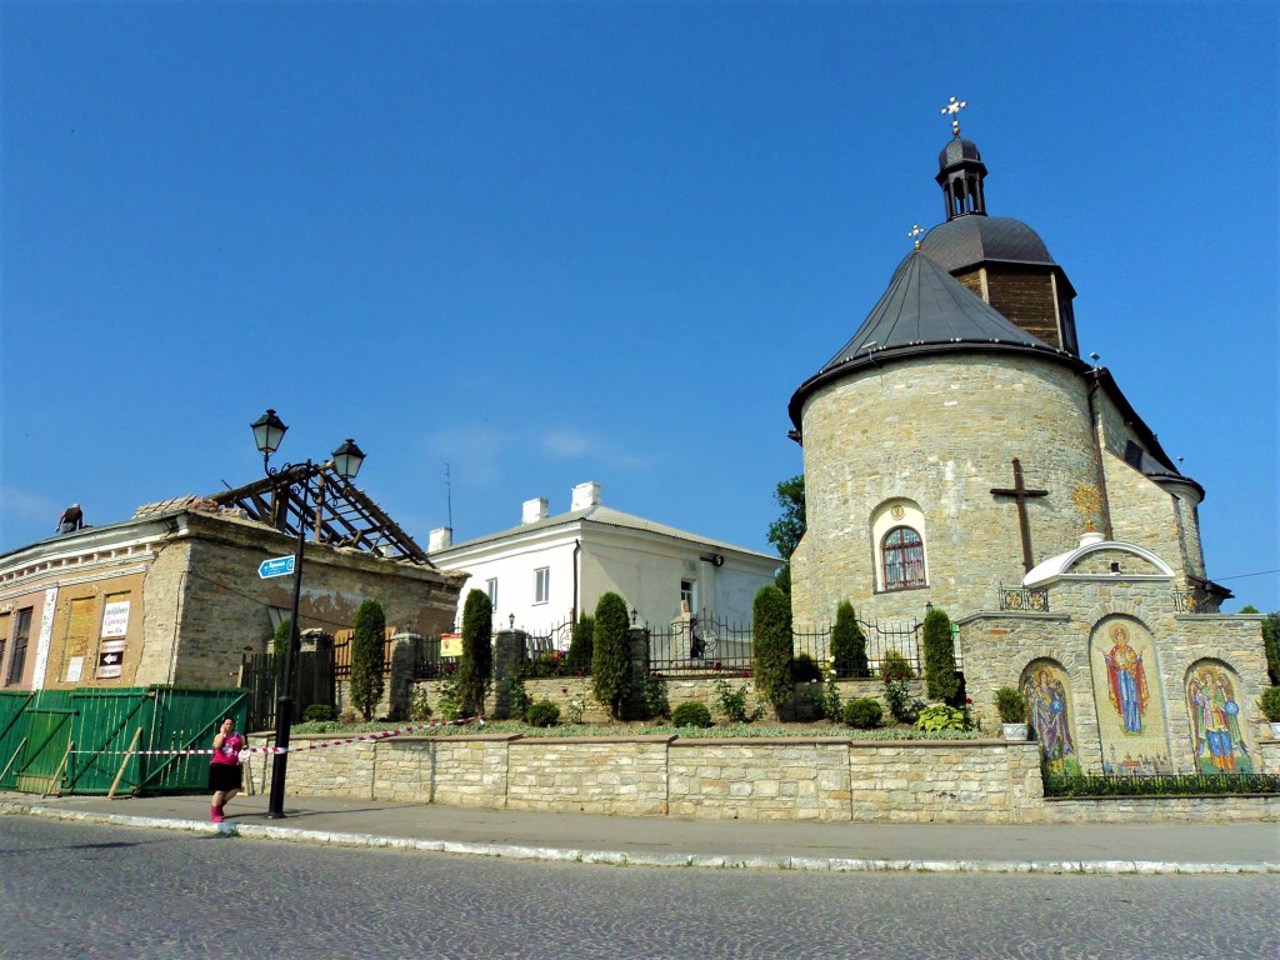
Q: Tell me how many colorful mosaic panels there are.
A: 3